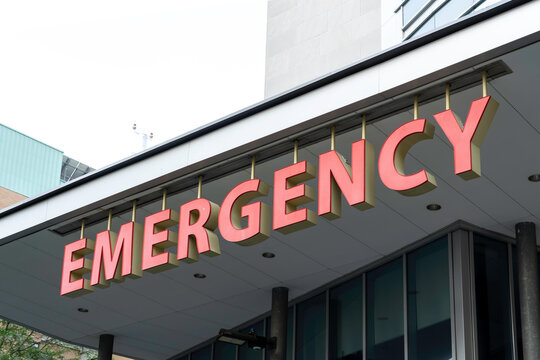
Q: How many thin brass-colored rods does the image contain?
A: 12